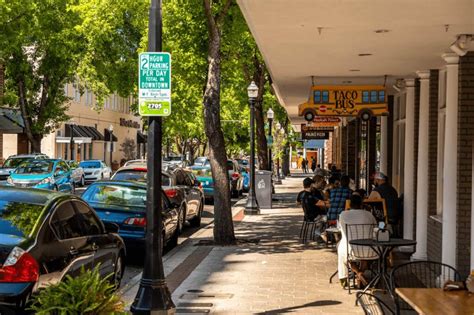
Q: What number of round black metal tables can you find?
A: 1